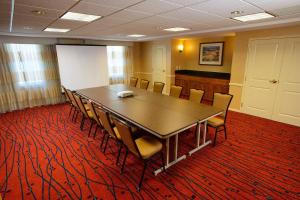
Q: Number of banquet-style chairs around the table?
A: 12